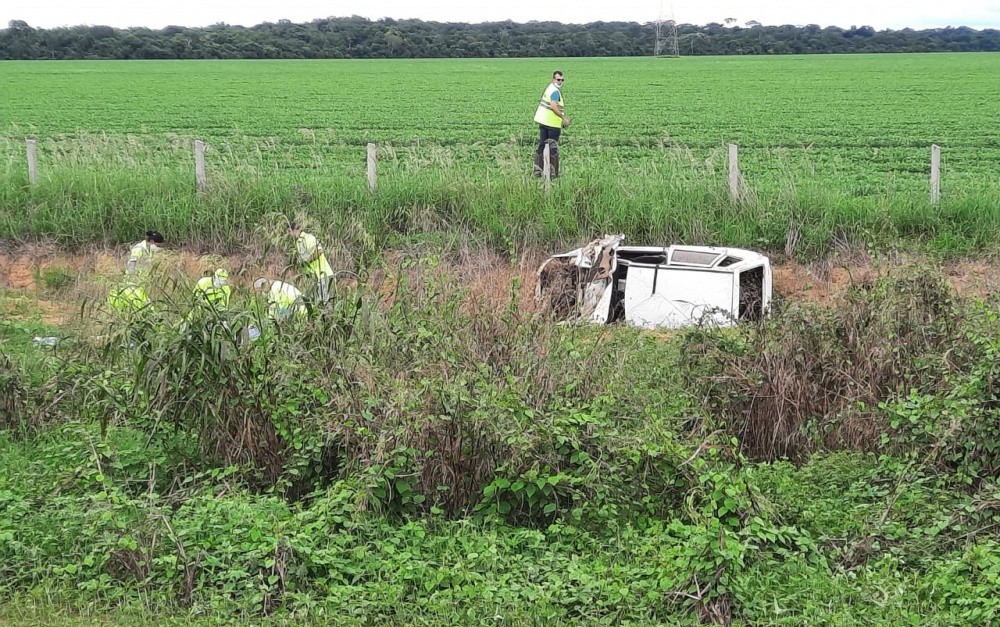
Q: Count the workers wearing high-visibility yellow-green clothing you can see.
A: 6